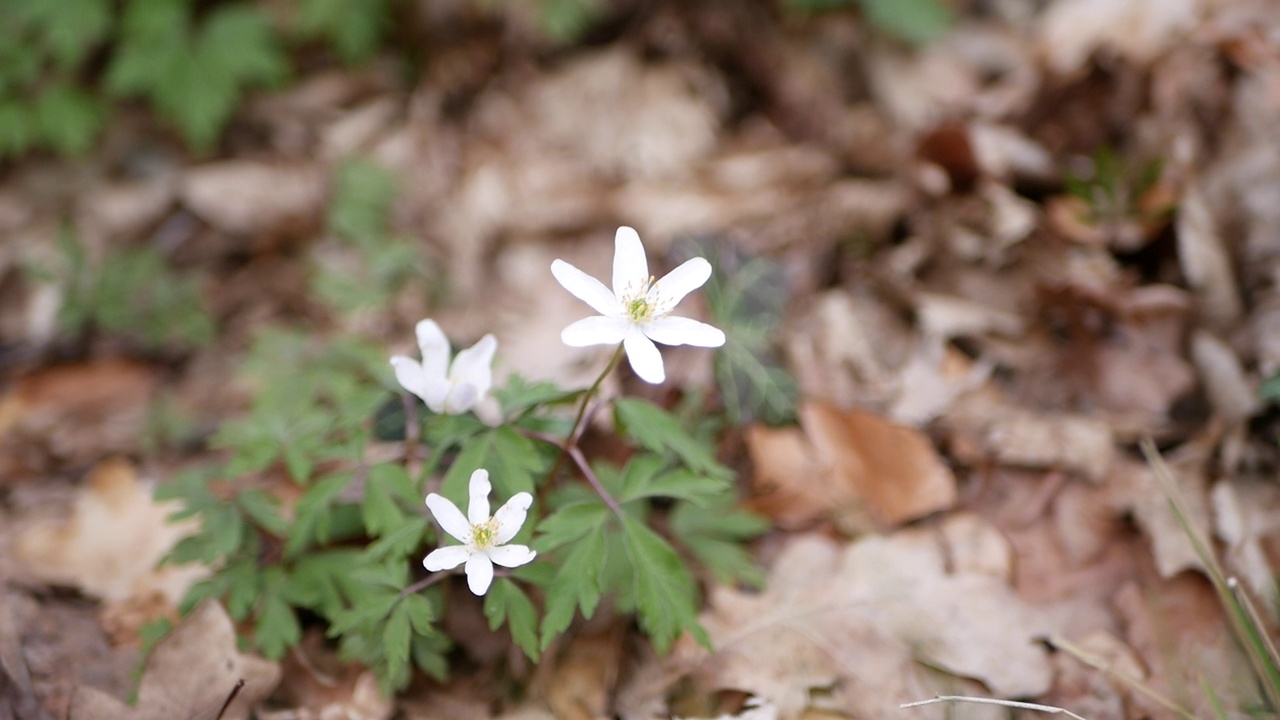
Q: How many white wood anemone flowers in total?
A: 3